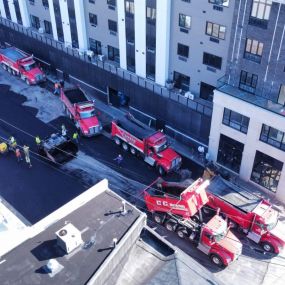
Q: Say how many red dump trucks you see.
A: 5